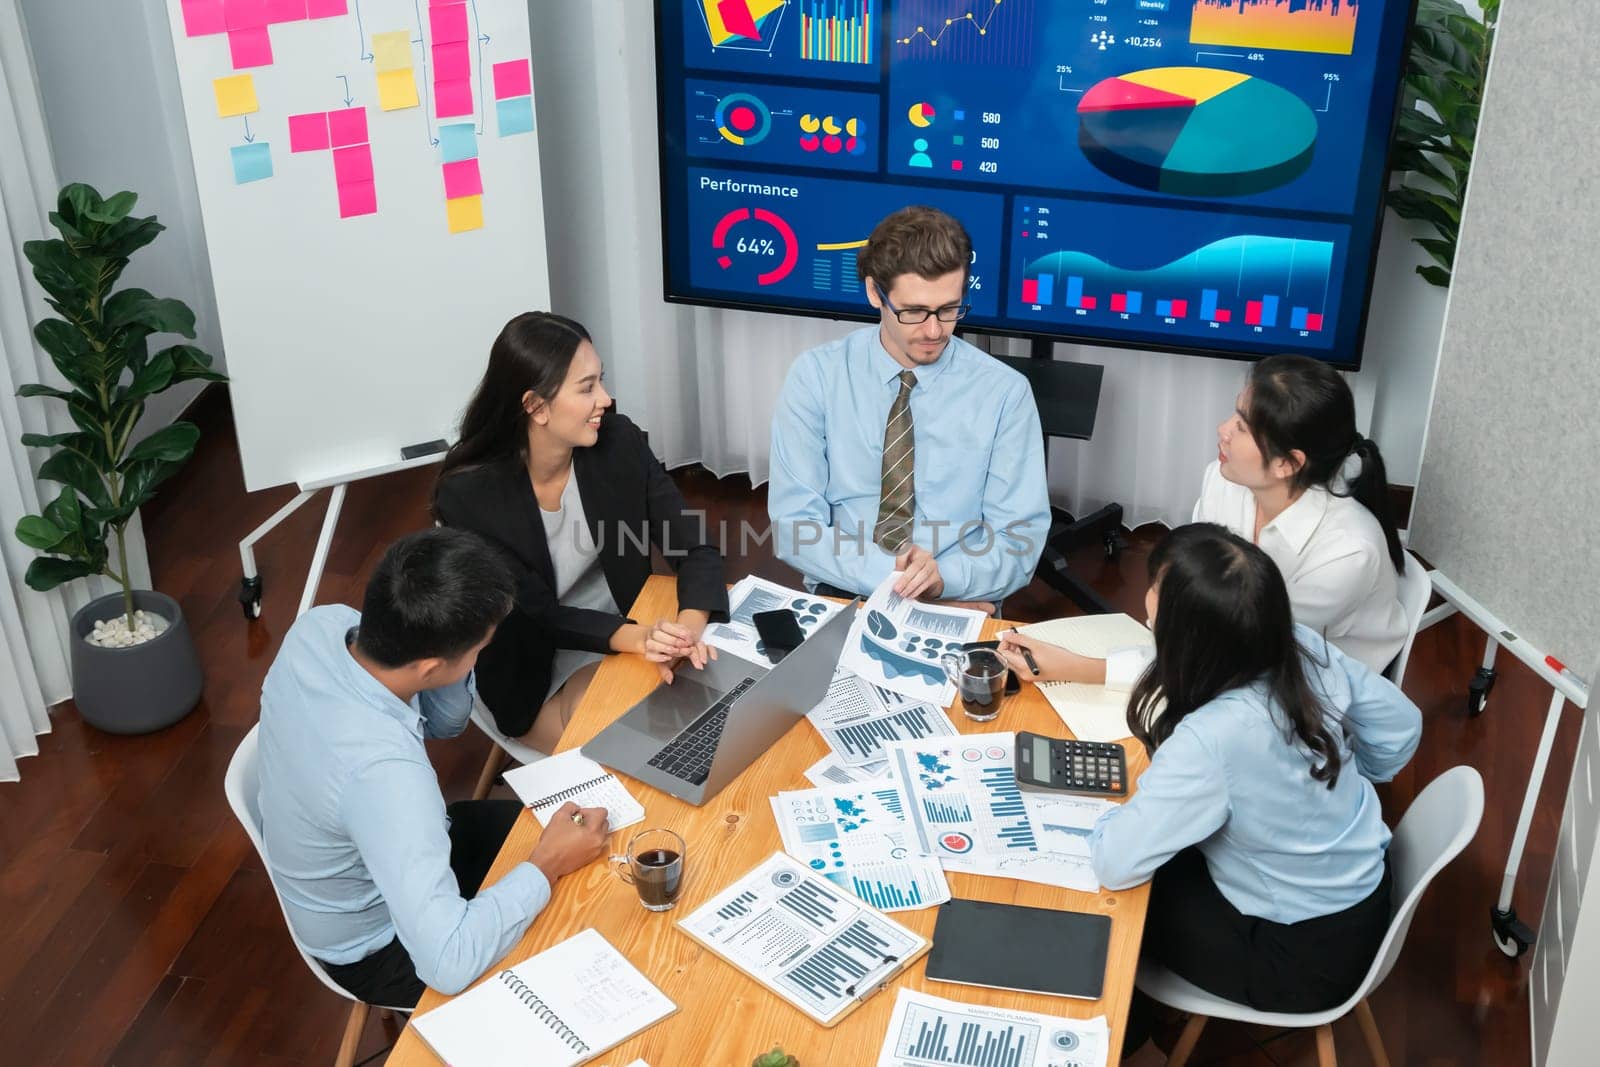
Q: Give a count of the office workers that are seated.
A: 5